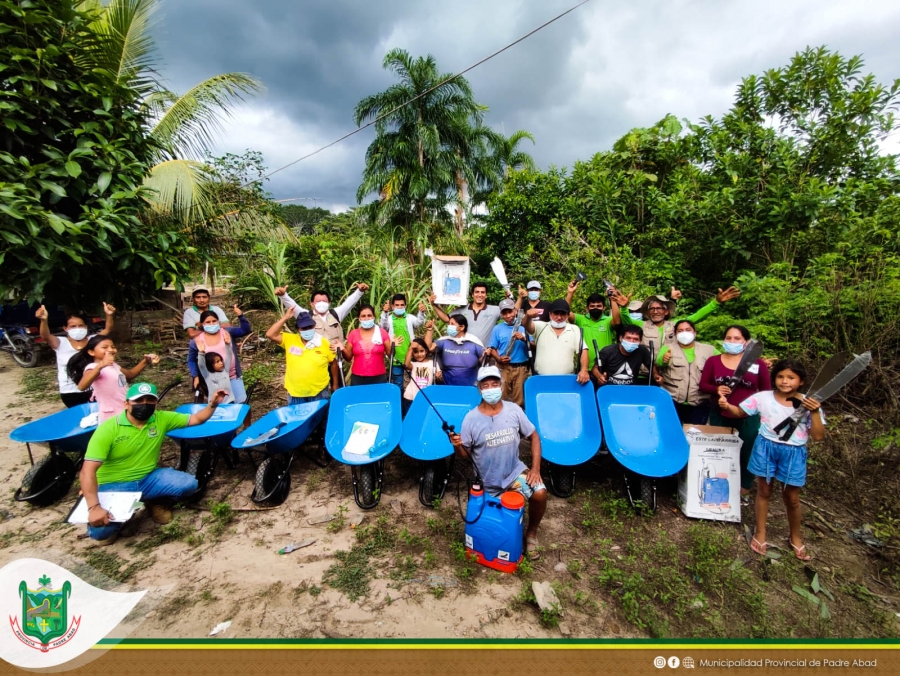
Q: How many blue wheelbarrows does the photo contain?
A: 7